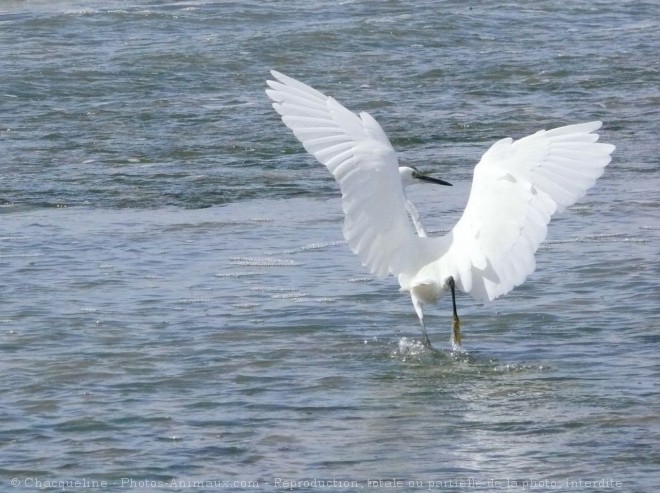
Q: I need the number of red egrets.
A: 0